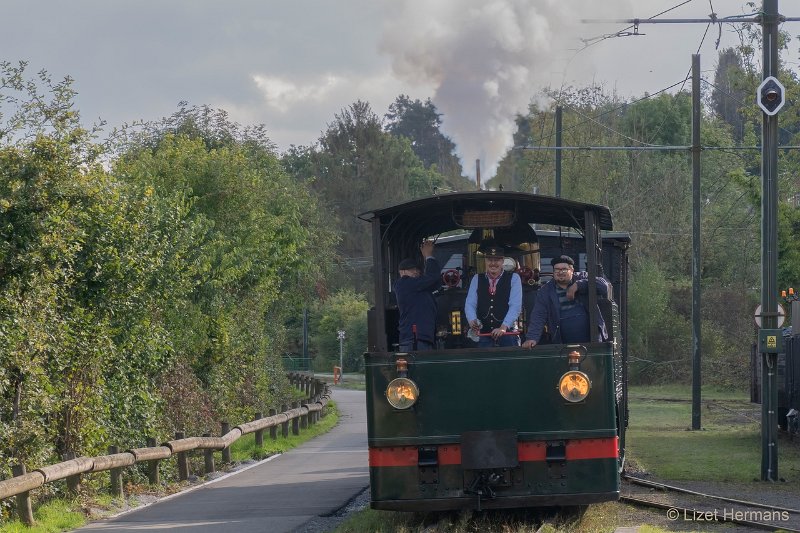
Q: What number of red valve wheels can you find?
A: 2